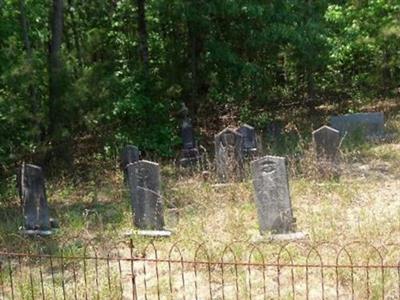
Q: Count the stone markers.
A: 9